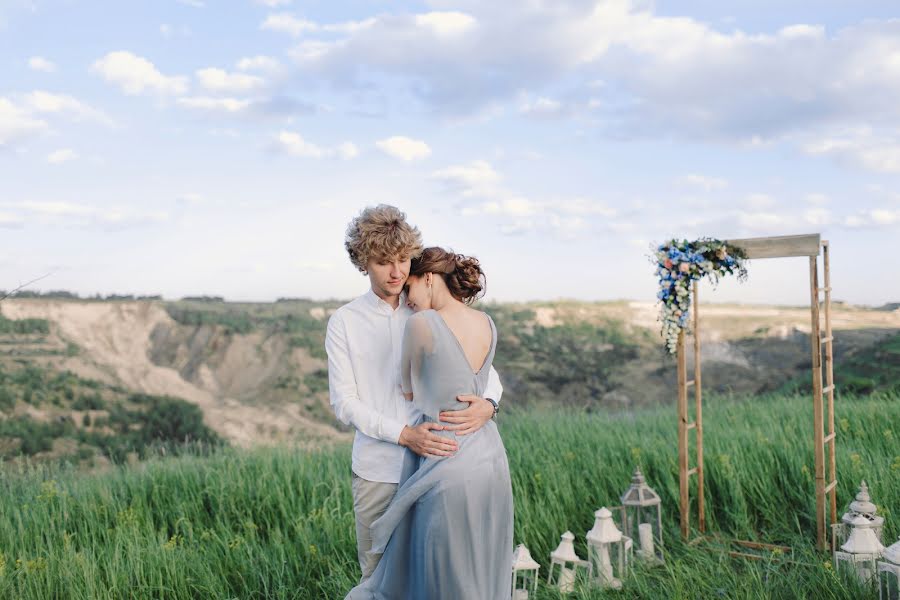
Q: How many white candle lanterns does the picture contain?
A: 7